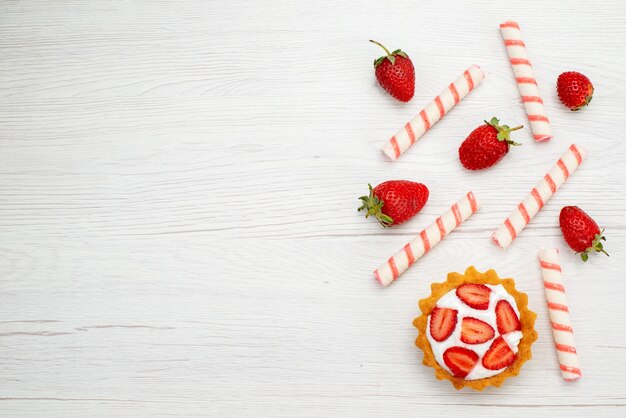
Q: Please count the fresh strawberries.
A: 5